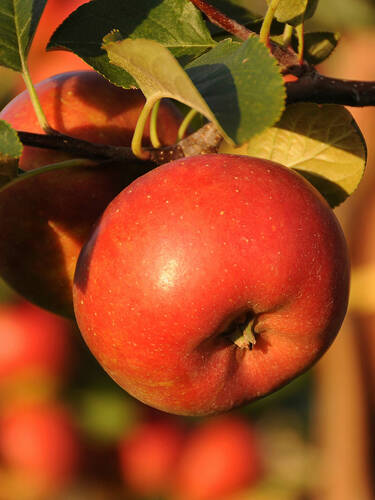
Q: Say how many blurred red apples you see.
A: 4